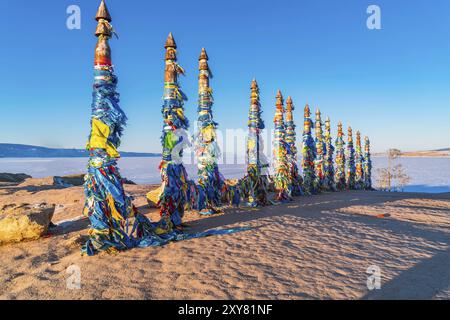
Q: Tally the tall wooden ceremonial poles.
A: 13